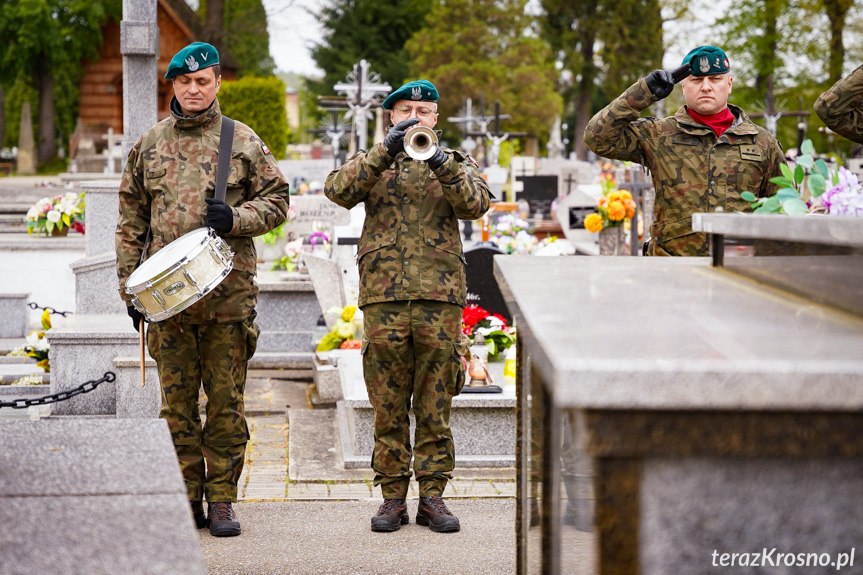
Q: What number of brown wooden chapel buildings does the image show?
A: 1